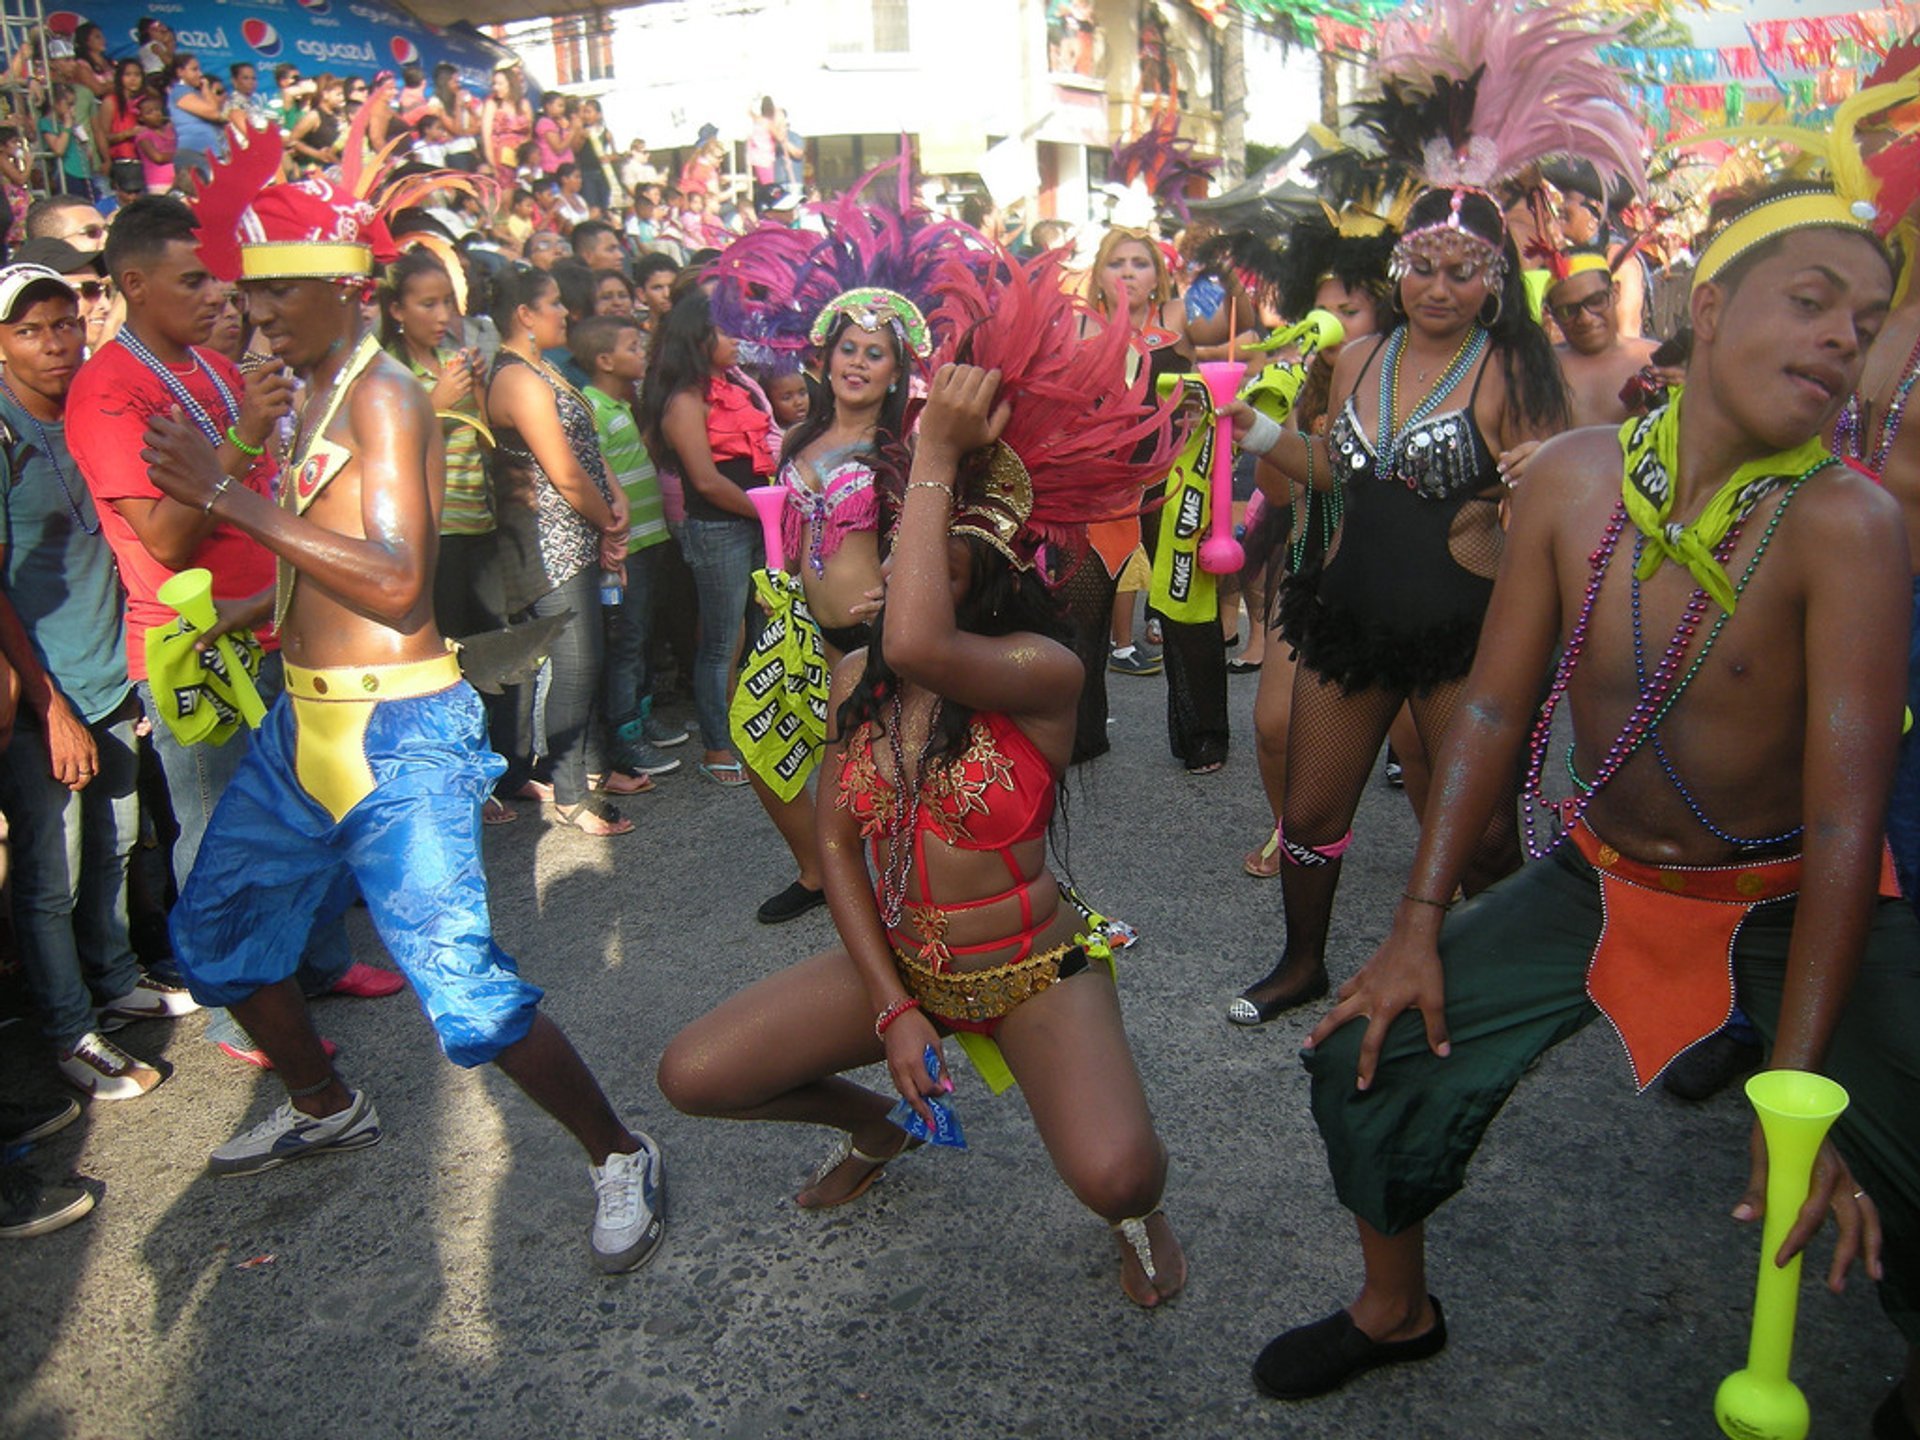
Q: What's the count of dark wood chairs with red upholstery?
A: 0